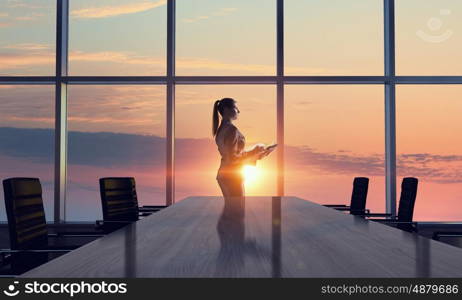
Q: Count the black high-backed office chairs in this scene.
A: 4